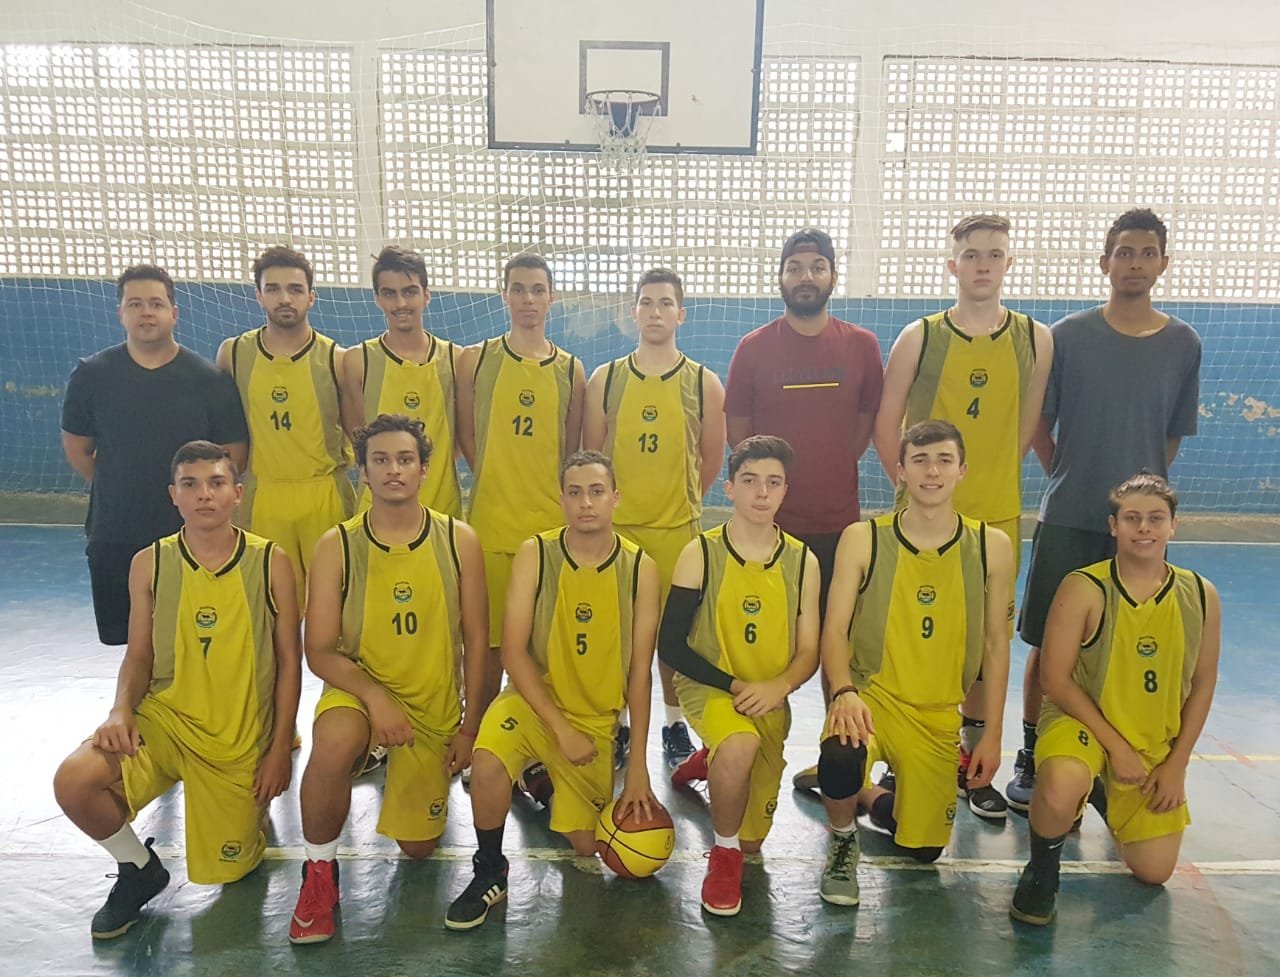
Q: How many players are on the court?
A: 11